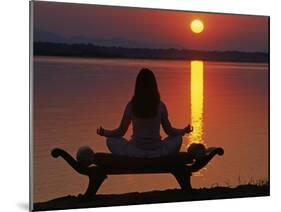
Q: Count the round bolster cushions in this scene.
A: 2